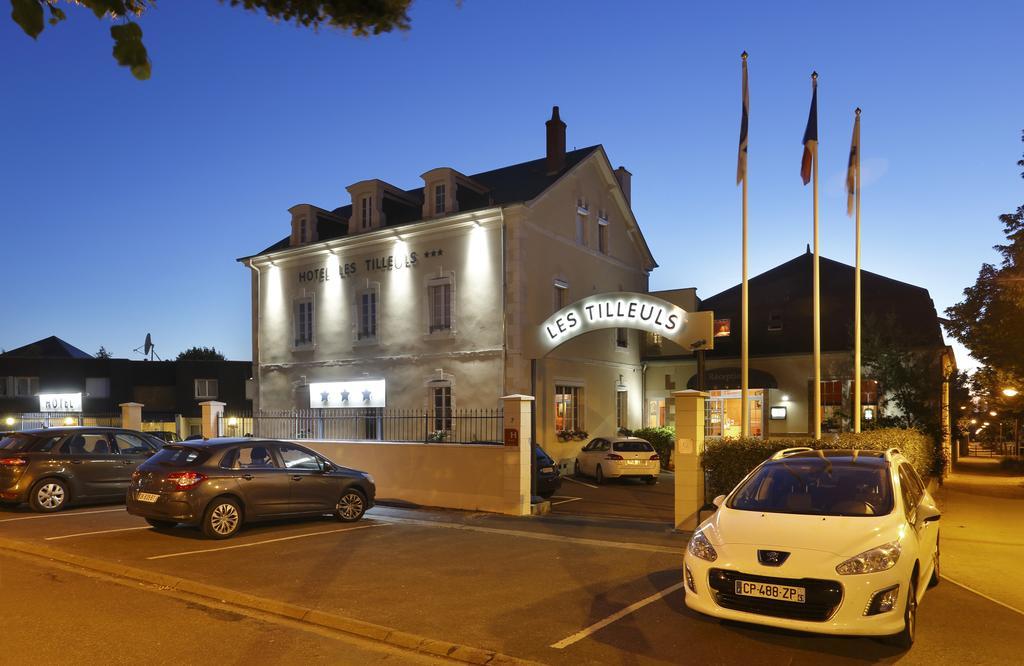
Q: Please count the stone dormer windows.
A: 3